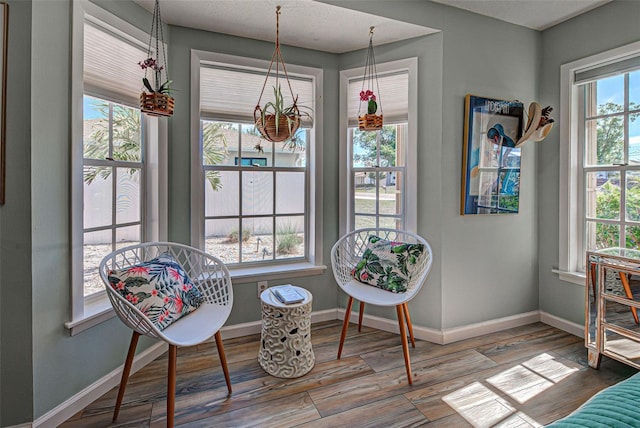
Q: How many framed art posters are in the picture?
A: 1